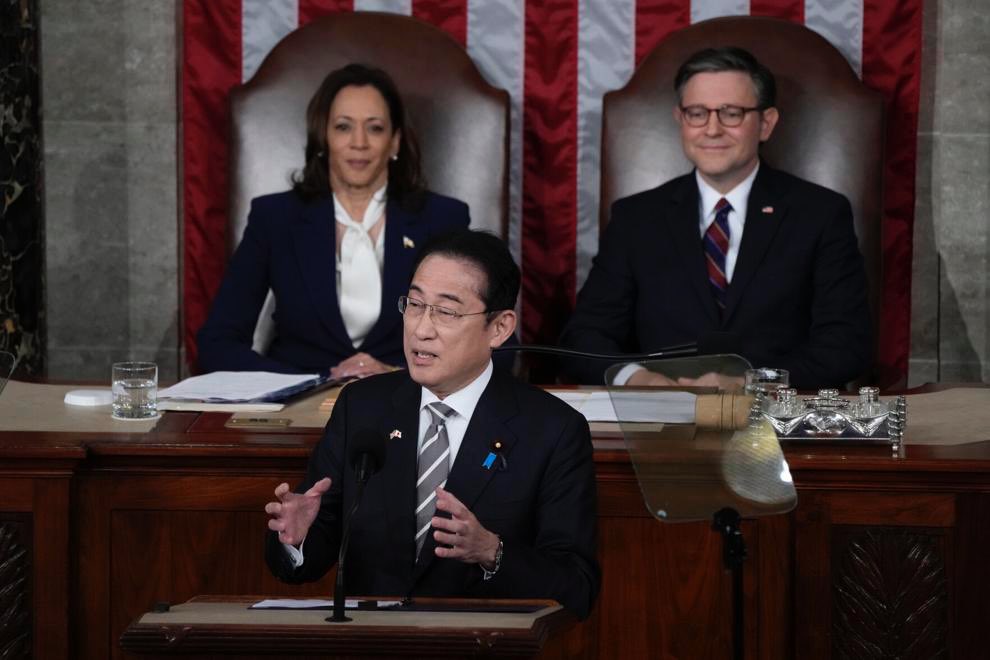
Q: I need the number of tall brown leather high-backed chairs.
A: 2